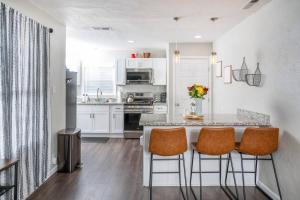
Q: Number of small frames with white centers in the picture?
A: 2